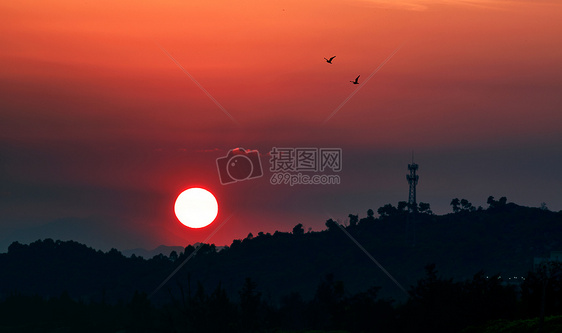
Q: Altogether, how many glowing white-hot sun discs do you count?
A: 1